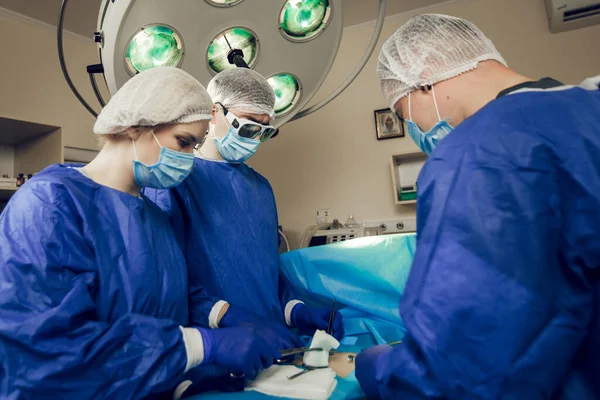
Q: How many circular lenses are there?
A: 5